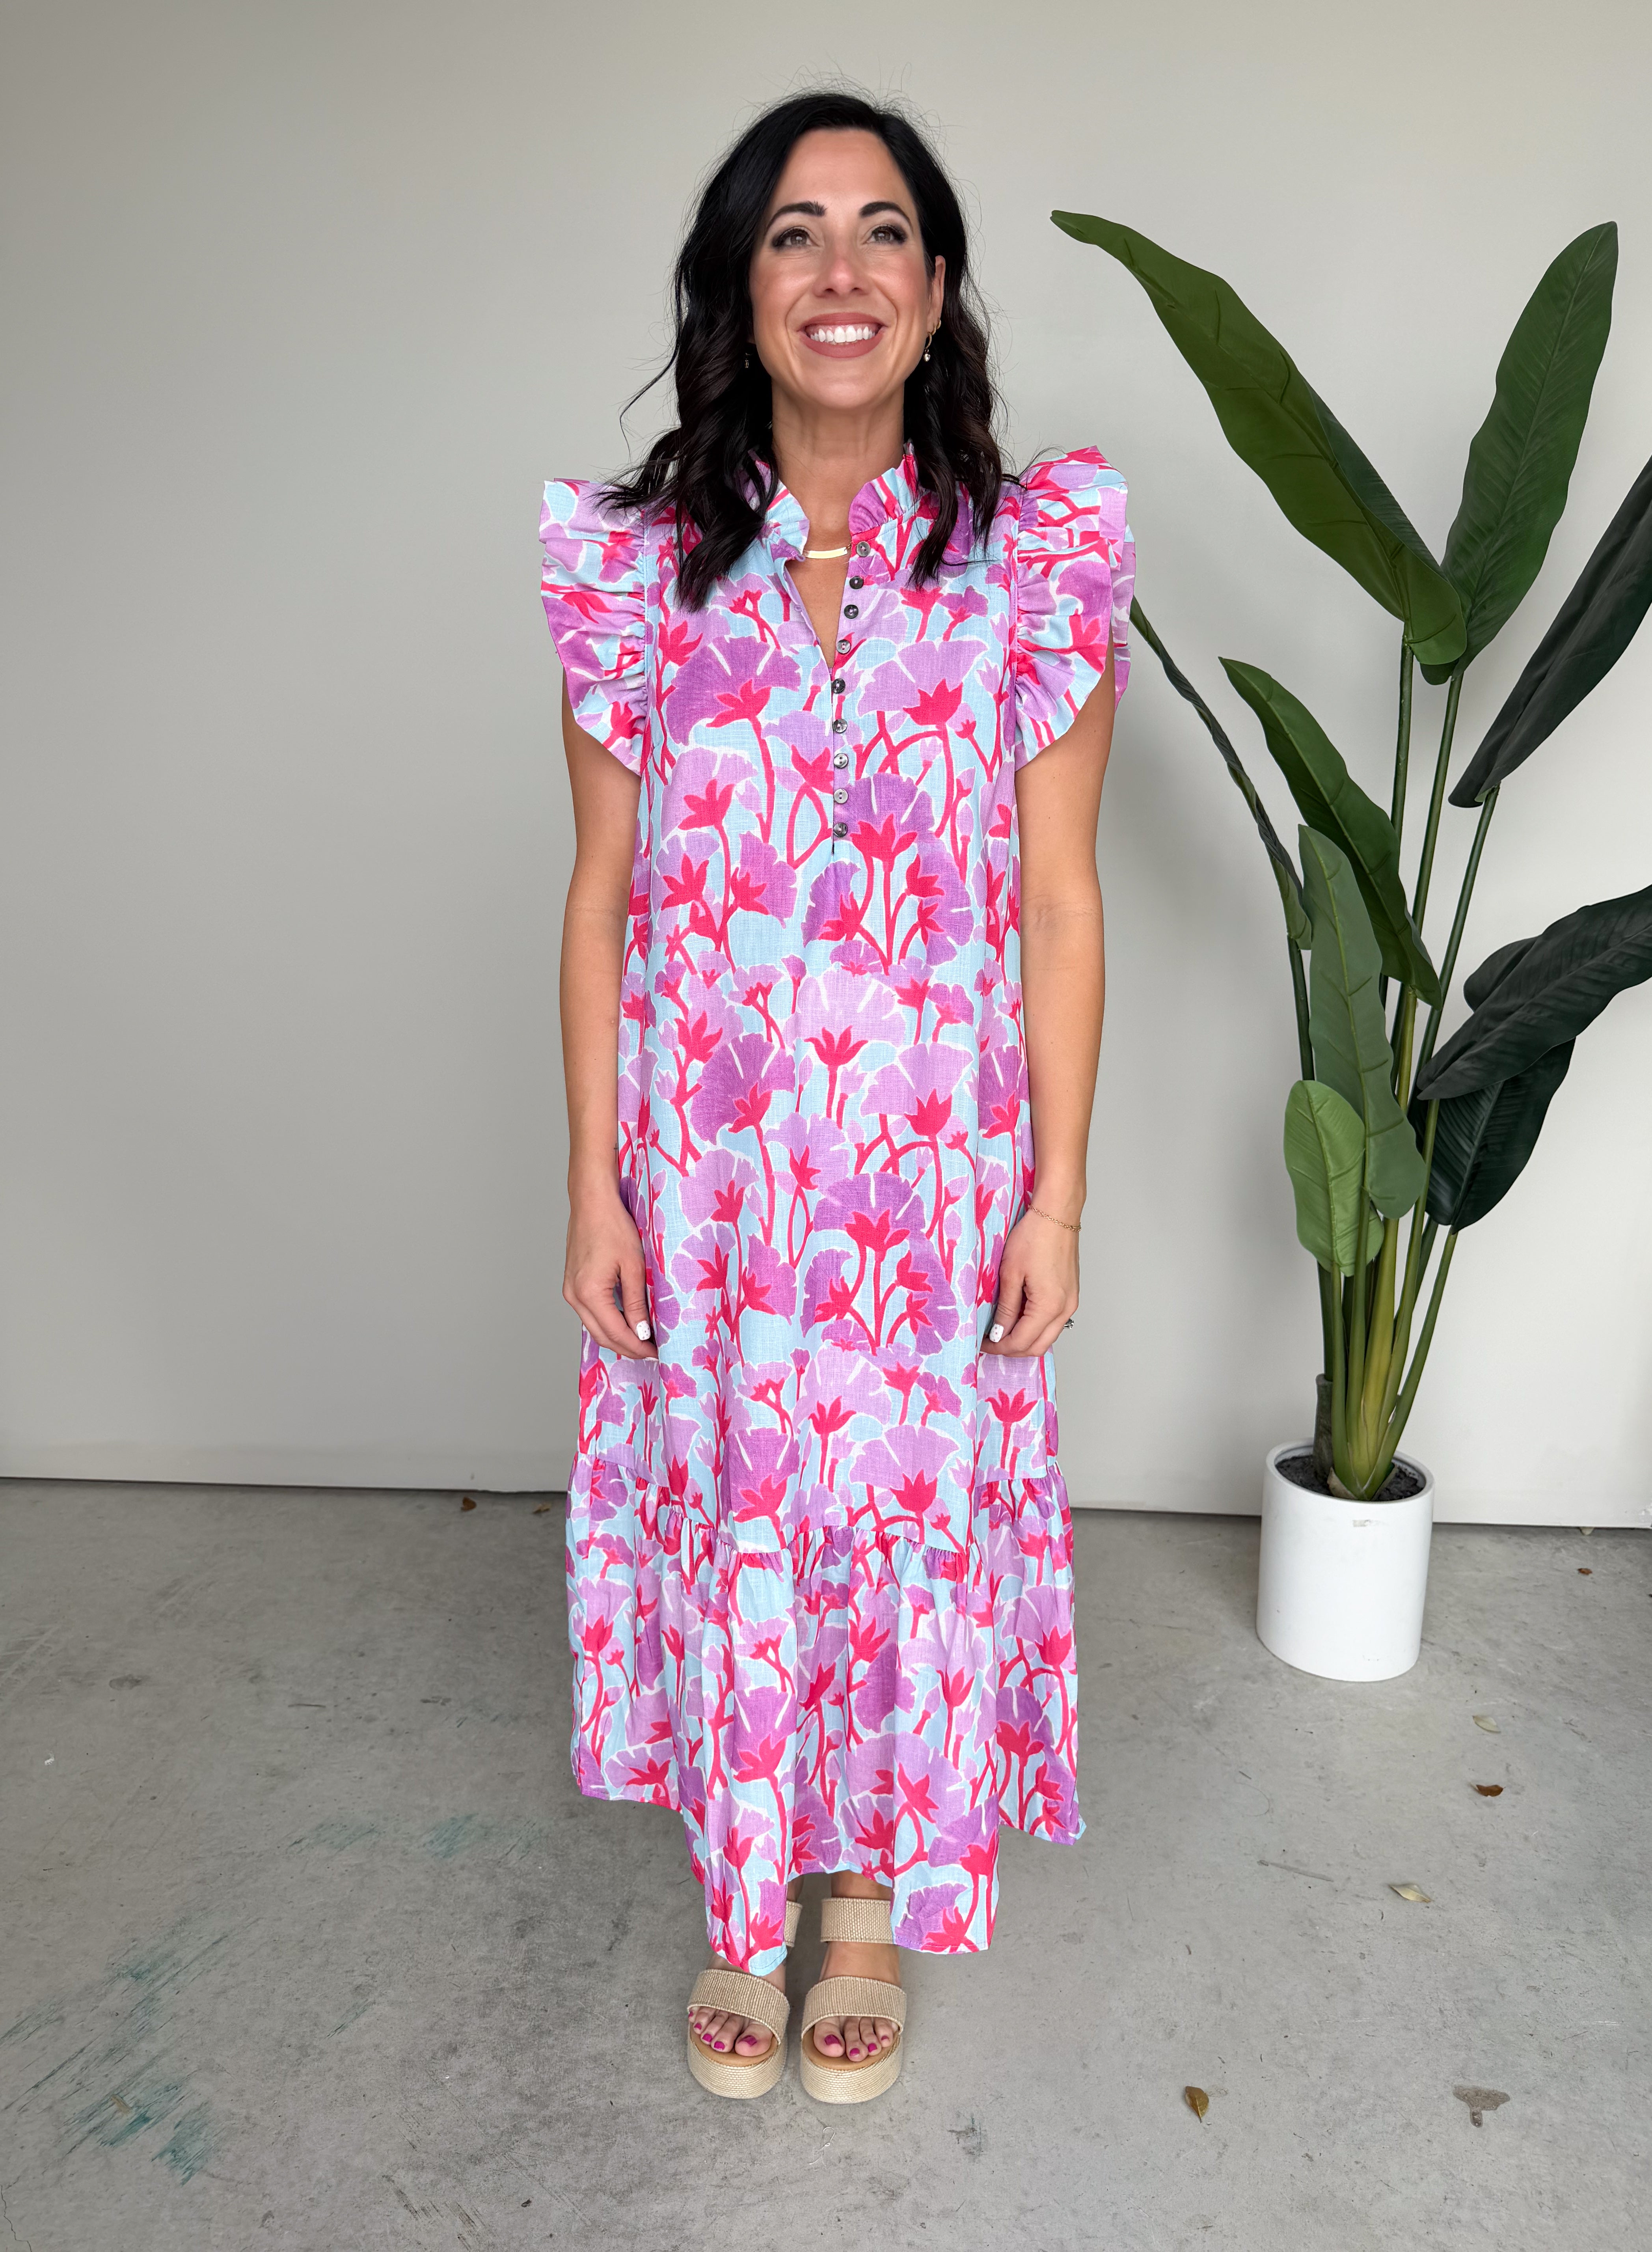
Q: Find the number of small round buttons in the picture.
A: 9